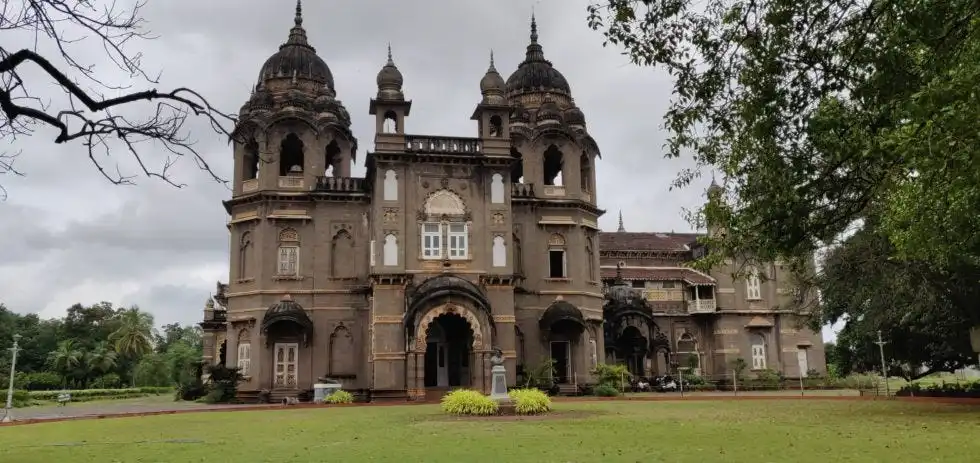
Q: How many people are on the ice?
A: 0